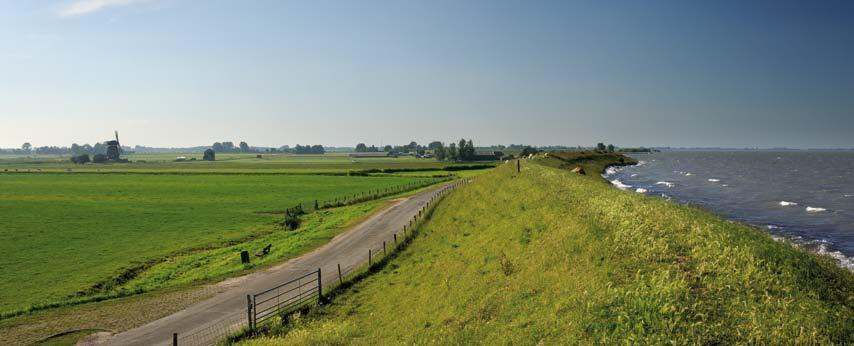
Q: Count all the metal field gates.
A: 1